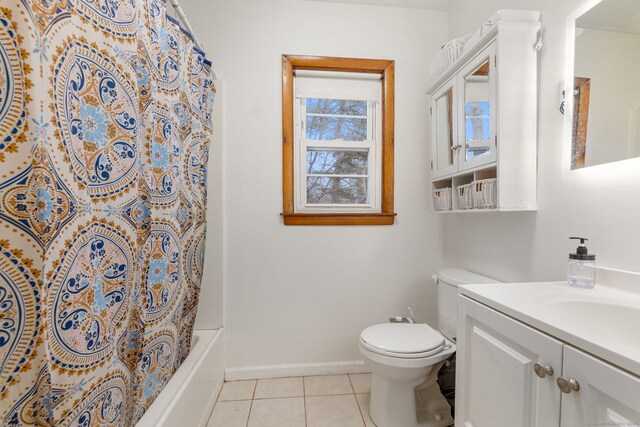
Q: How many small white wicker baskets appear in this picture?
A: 3